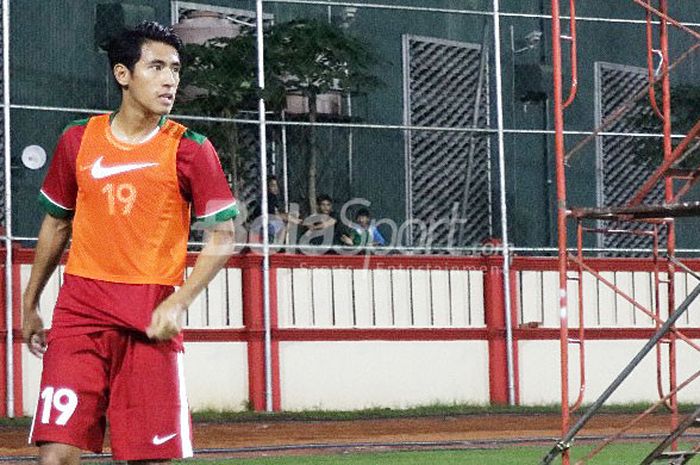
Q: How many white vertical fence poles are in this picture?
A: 3